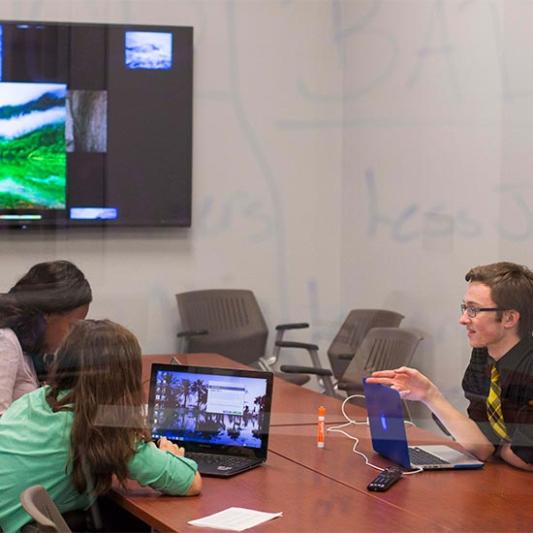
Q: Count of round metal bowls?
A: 0